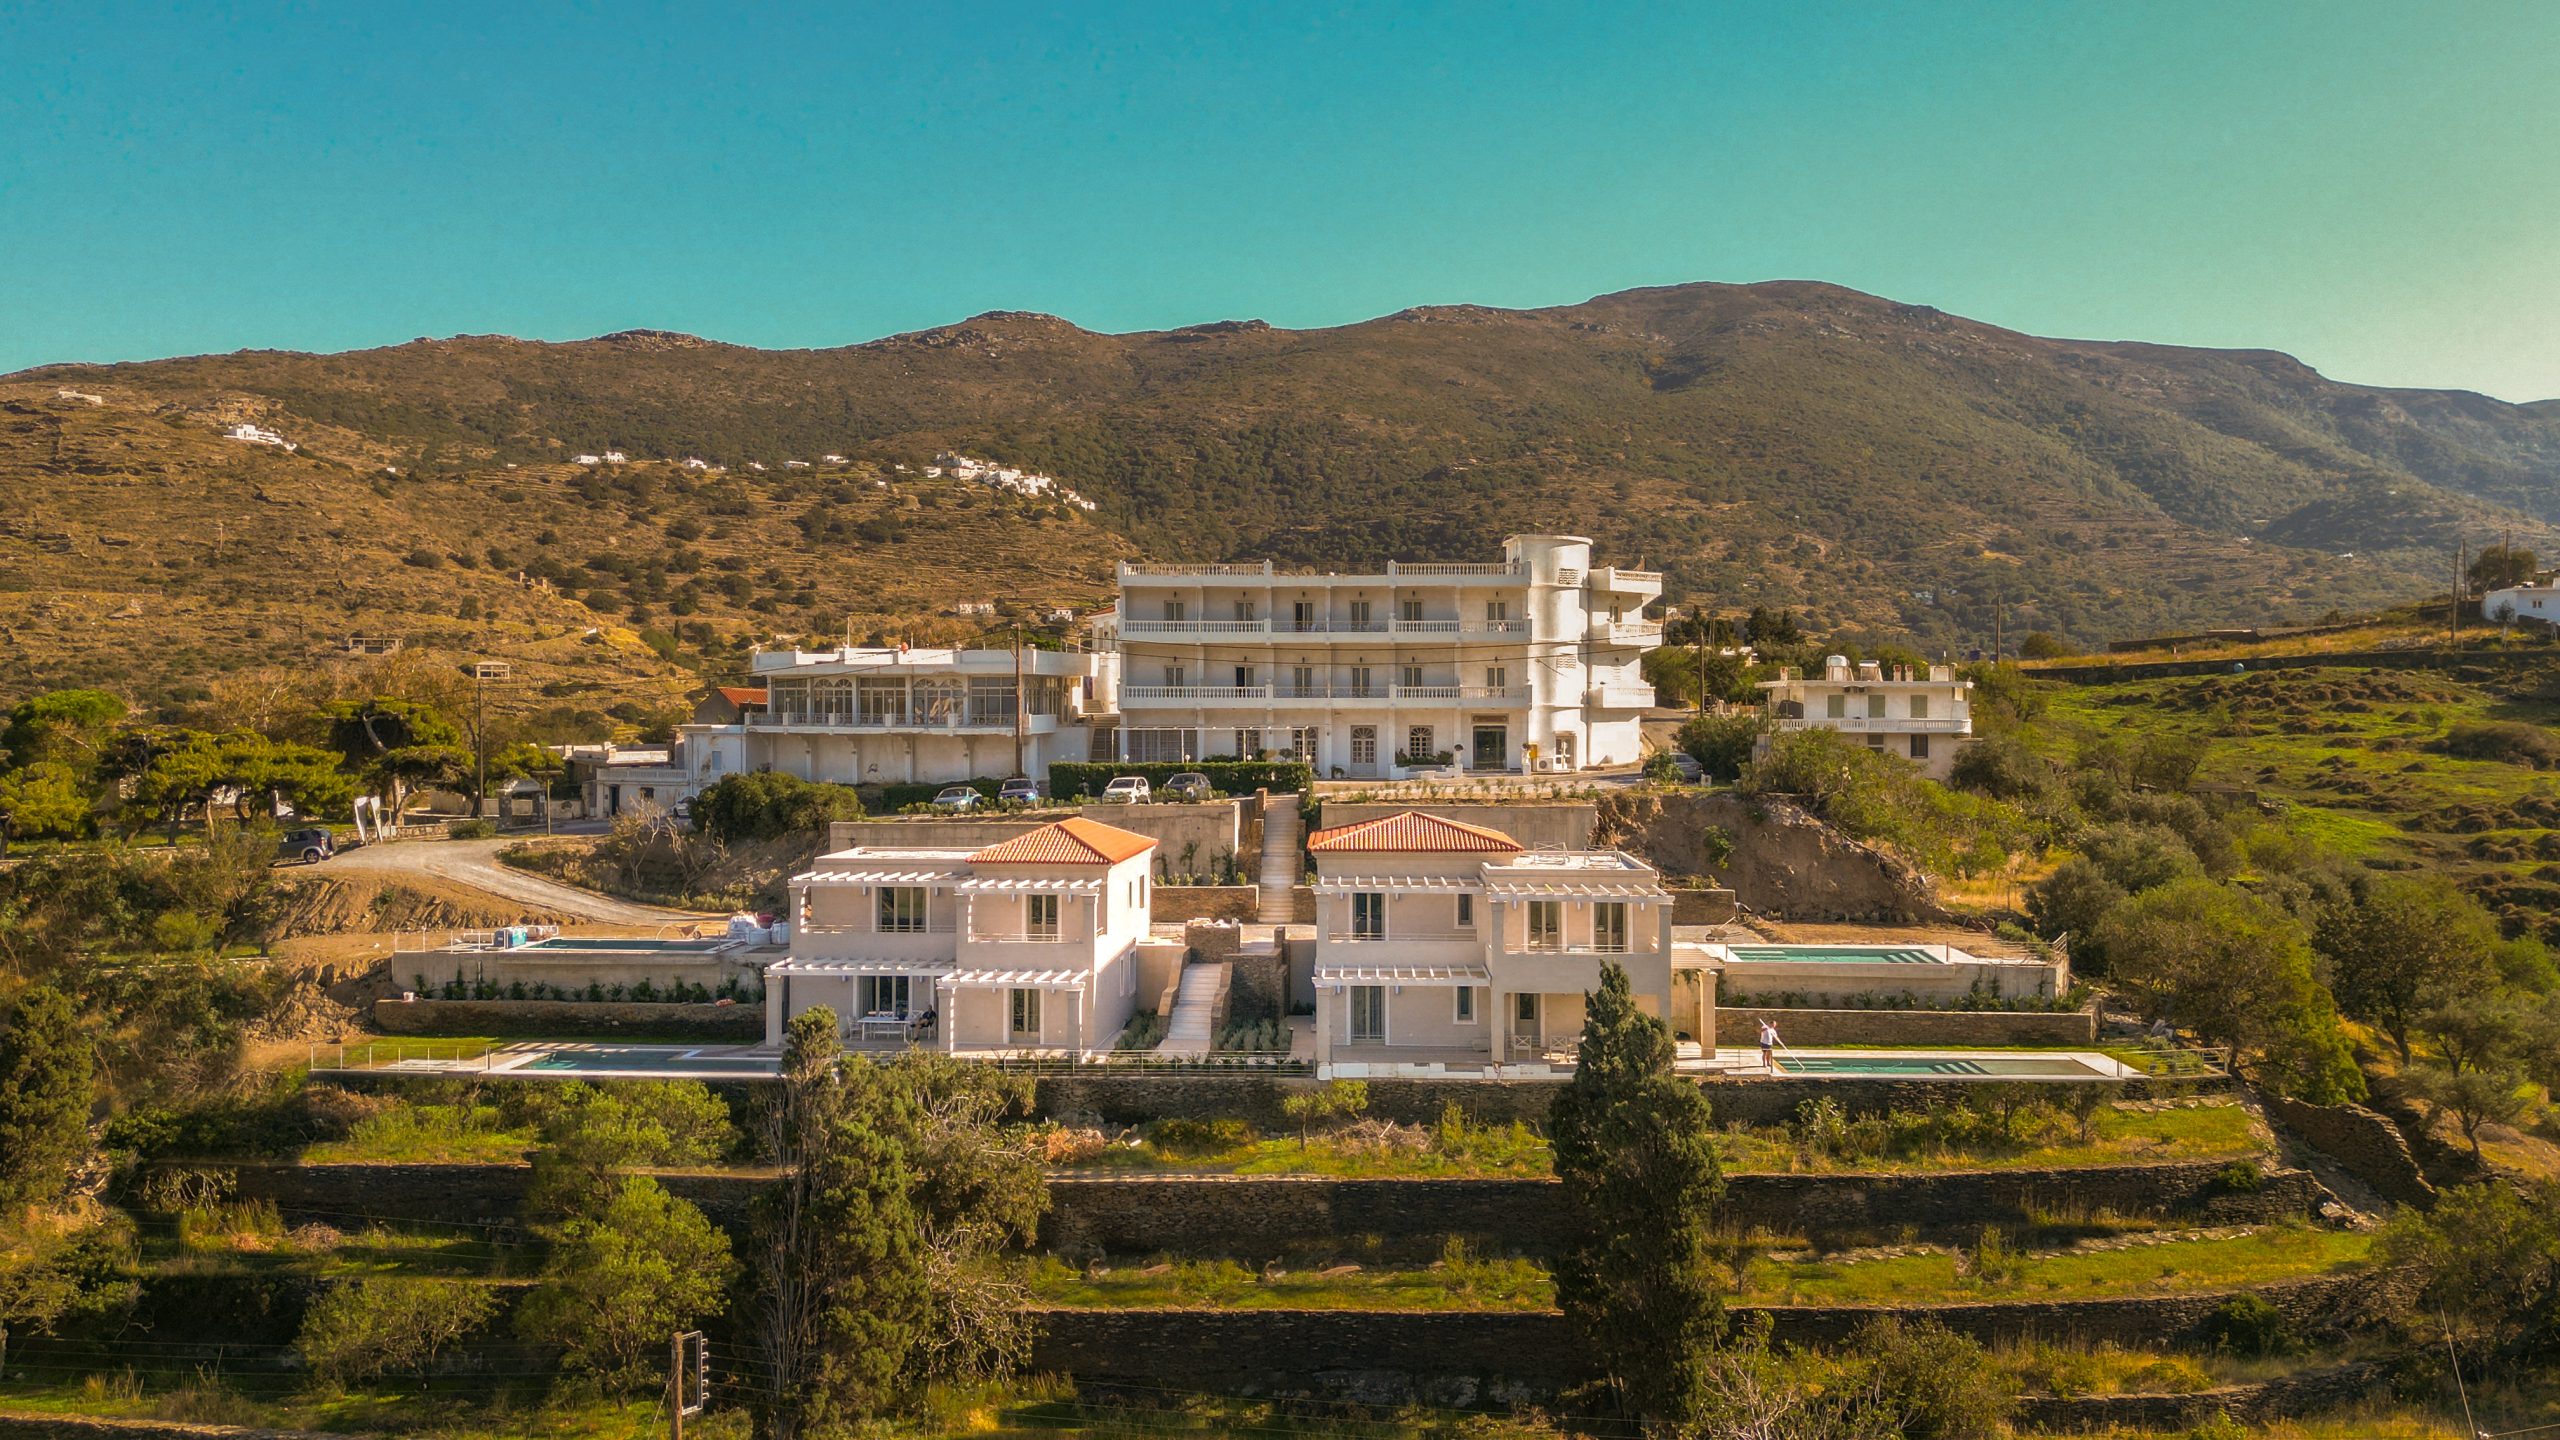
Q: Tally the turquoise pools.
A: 4